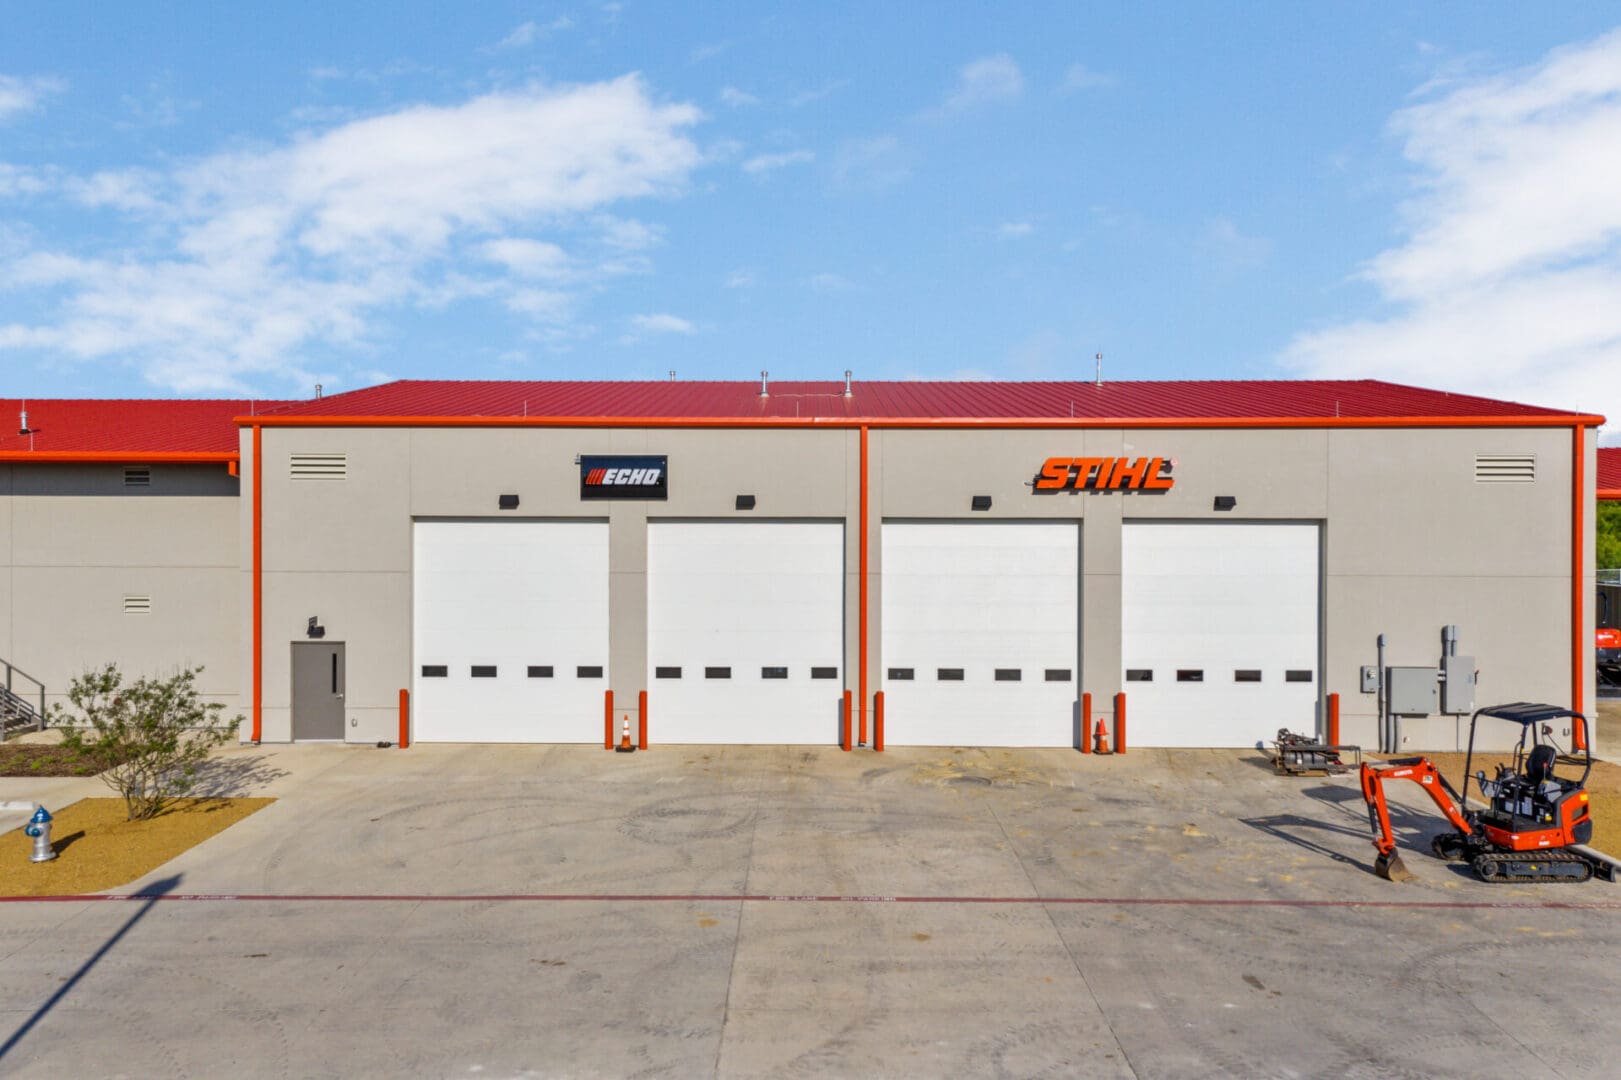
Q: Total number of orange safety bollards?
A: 8